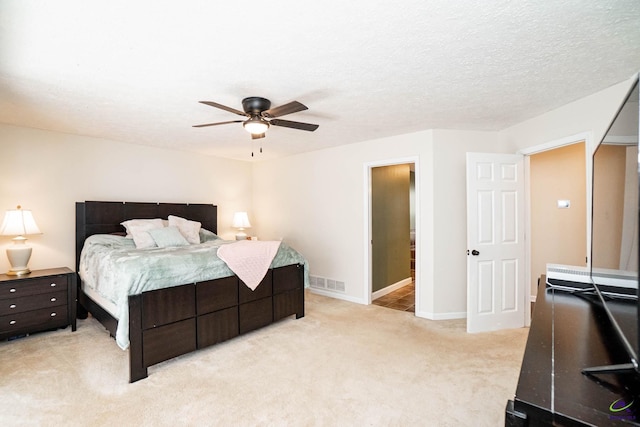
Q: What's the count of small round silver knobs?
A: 6